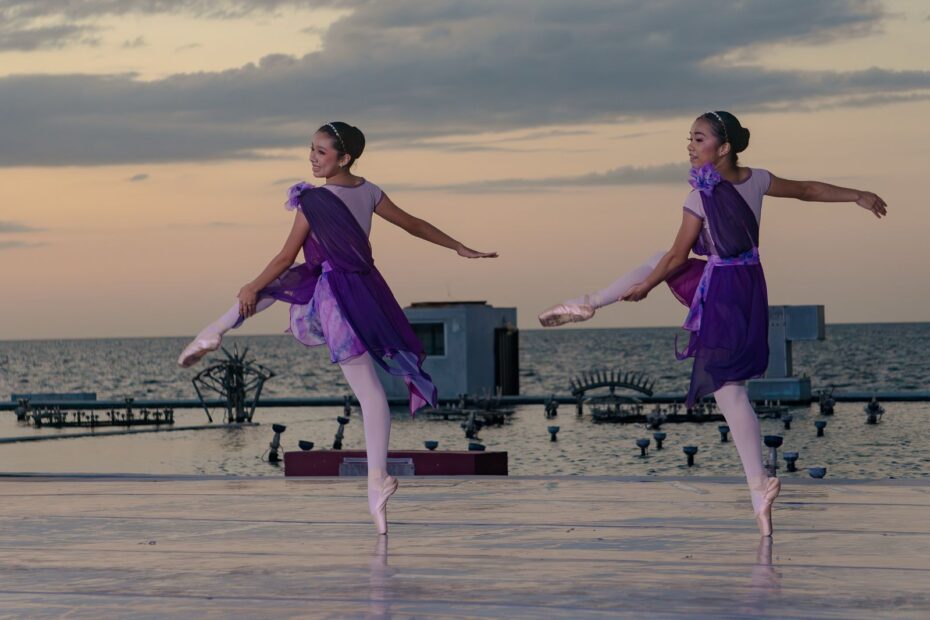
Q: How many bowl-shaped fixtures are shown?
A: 15